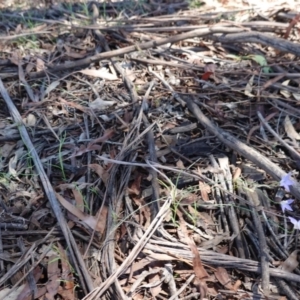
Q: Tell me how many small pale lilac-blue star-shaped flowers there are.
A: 3